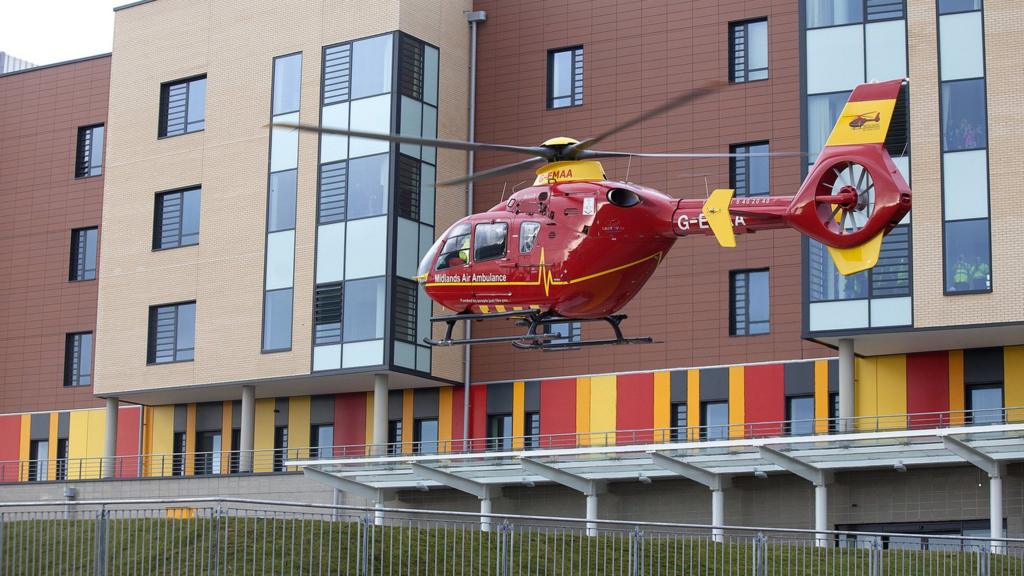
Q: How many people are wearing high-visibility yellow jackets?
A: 3